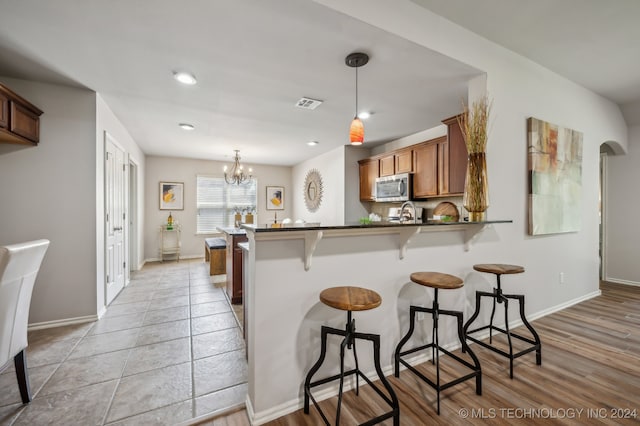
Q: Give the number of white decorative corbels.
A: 3